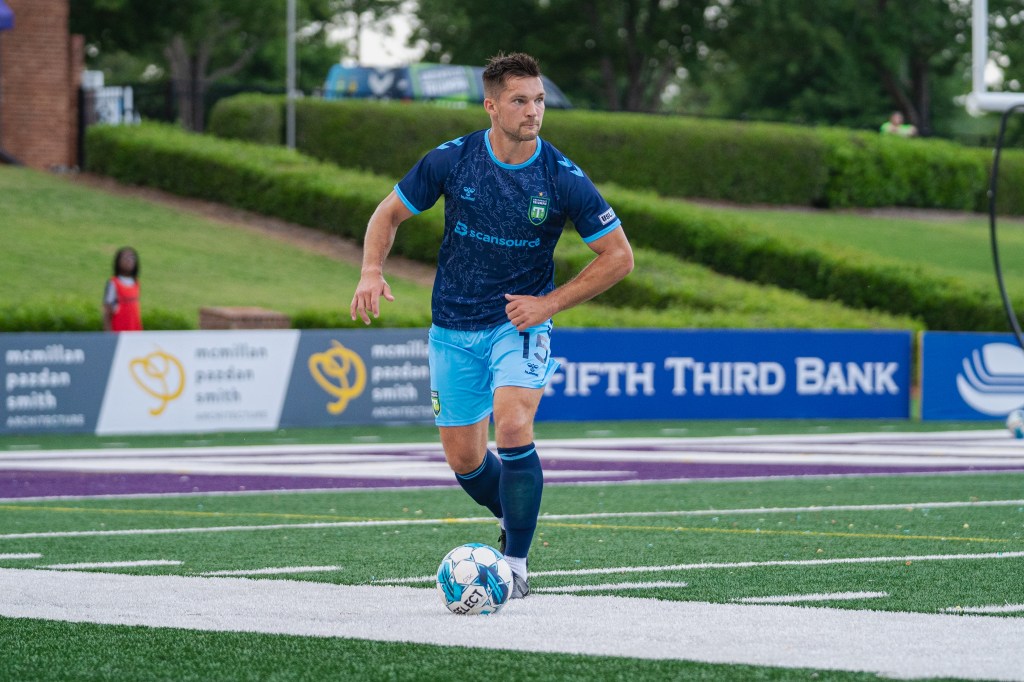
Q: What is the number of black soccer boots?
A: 2